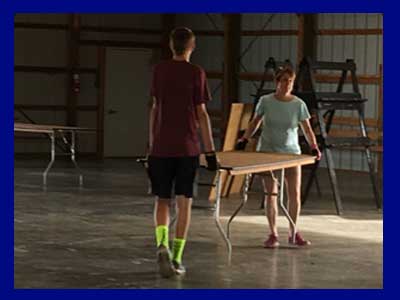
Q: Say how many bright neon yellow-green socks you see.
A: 2